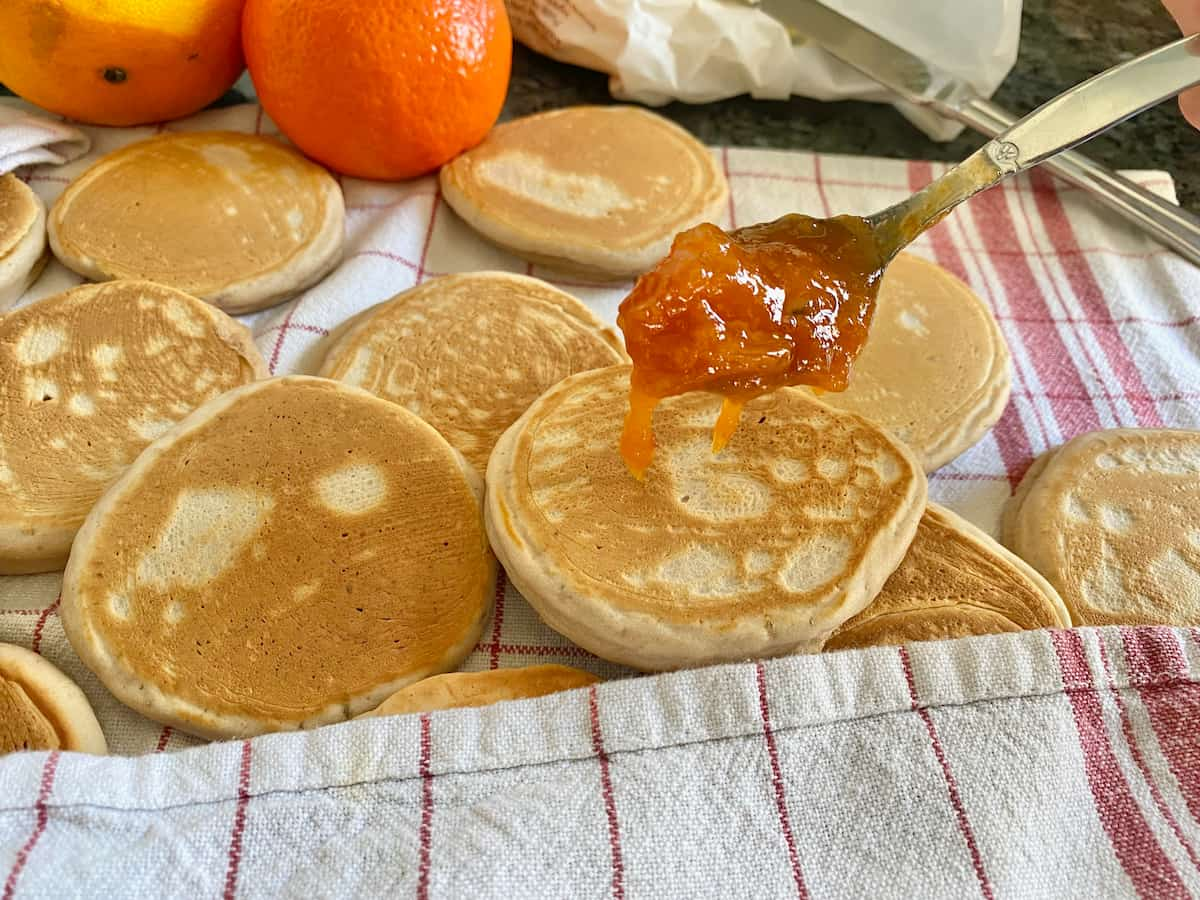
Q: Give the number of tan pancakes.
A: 12